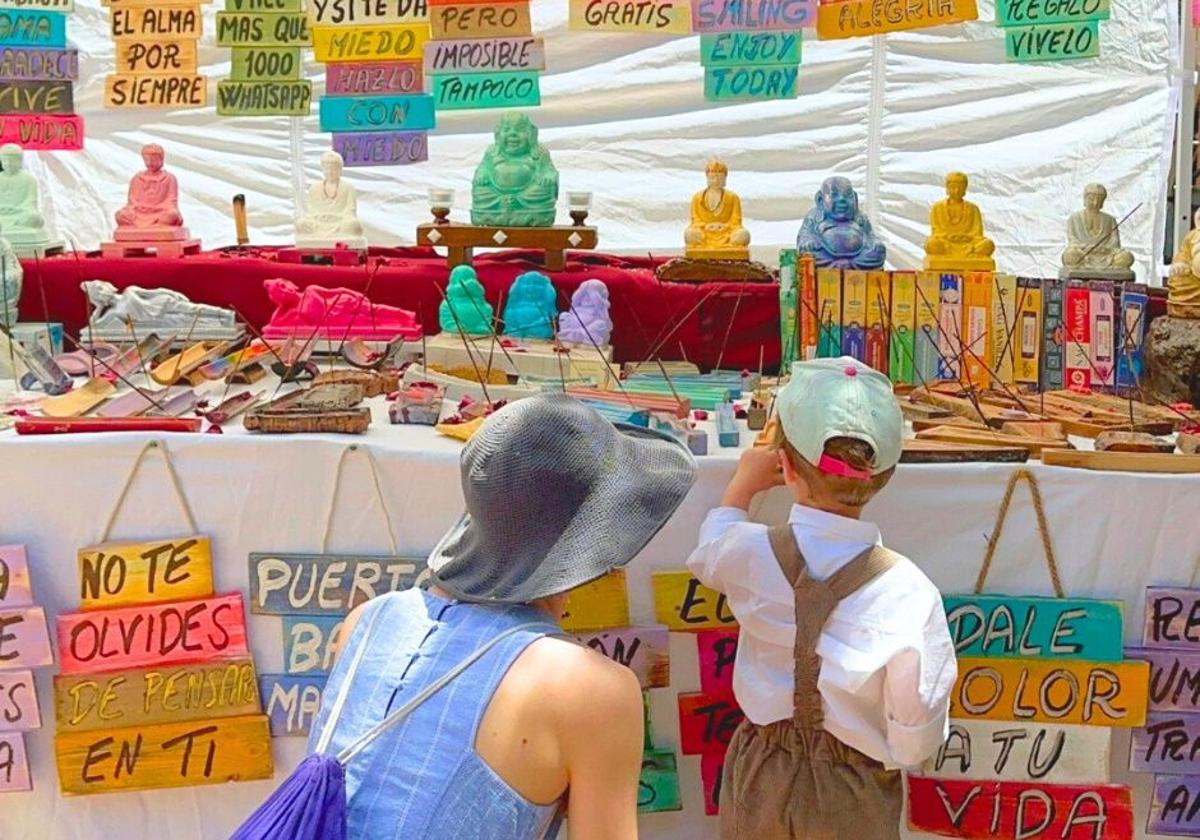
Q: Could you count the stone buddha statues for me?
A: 14